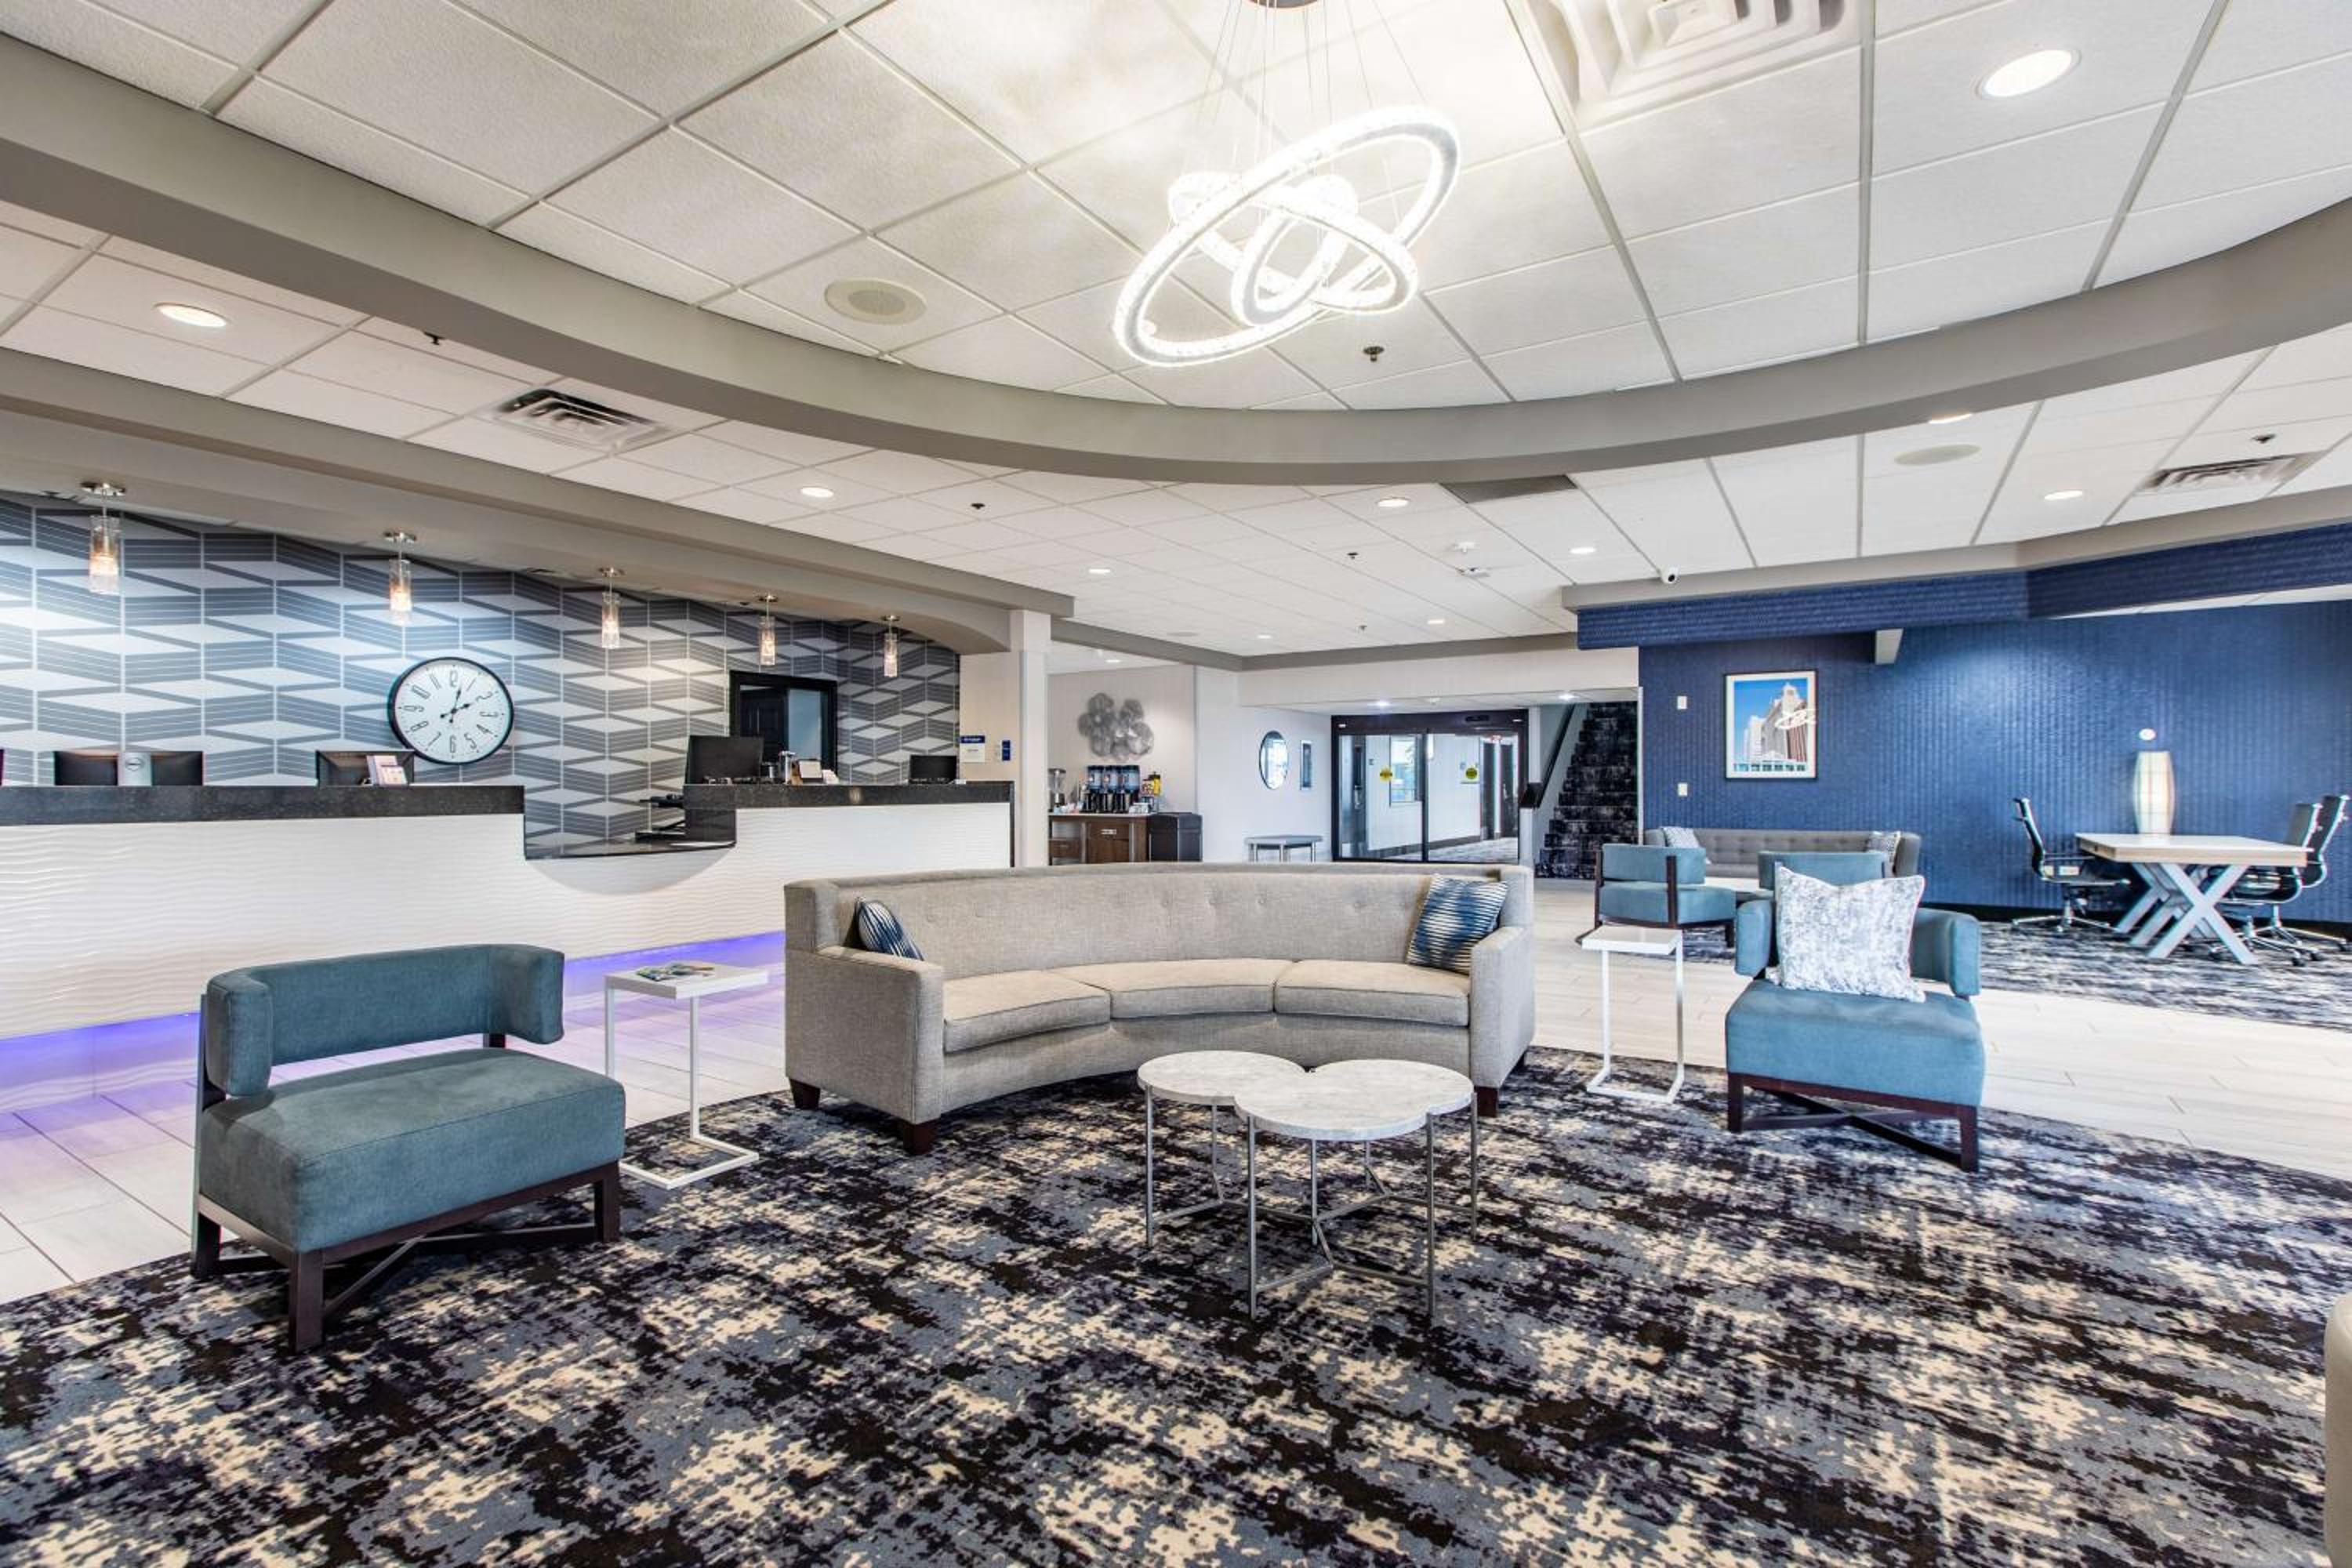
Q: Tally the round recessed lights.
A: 13